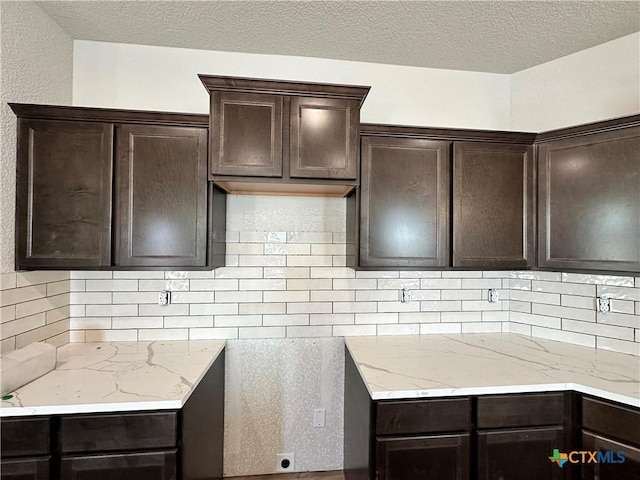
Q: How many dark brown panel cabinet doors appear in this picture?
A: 12